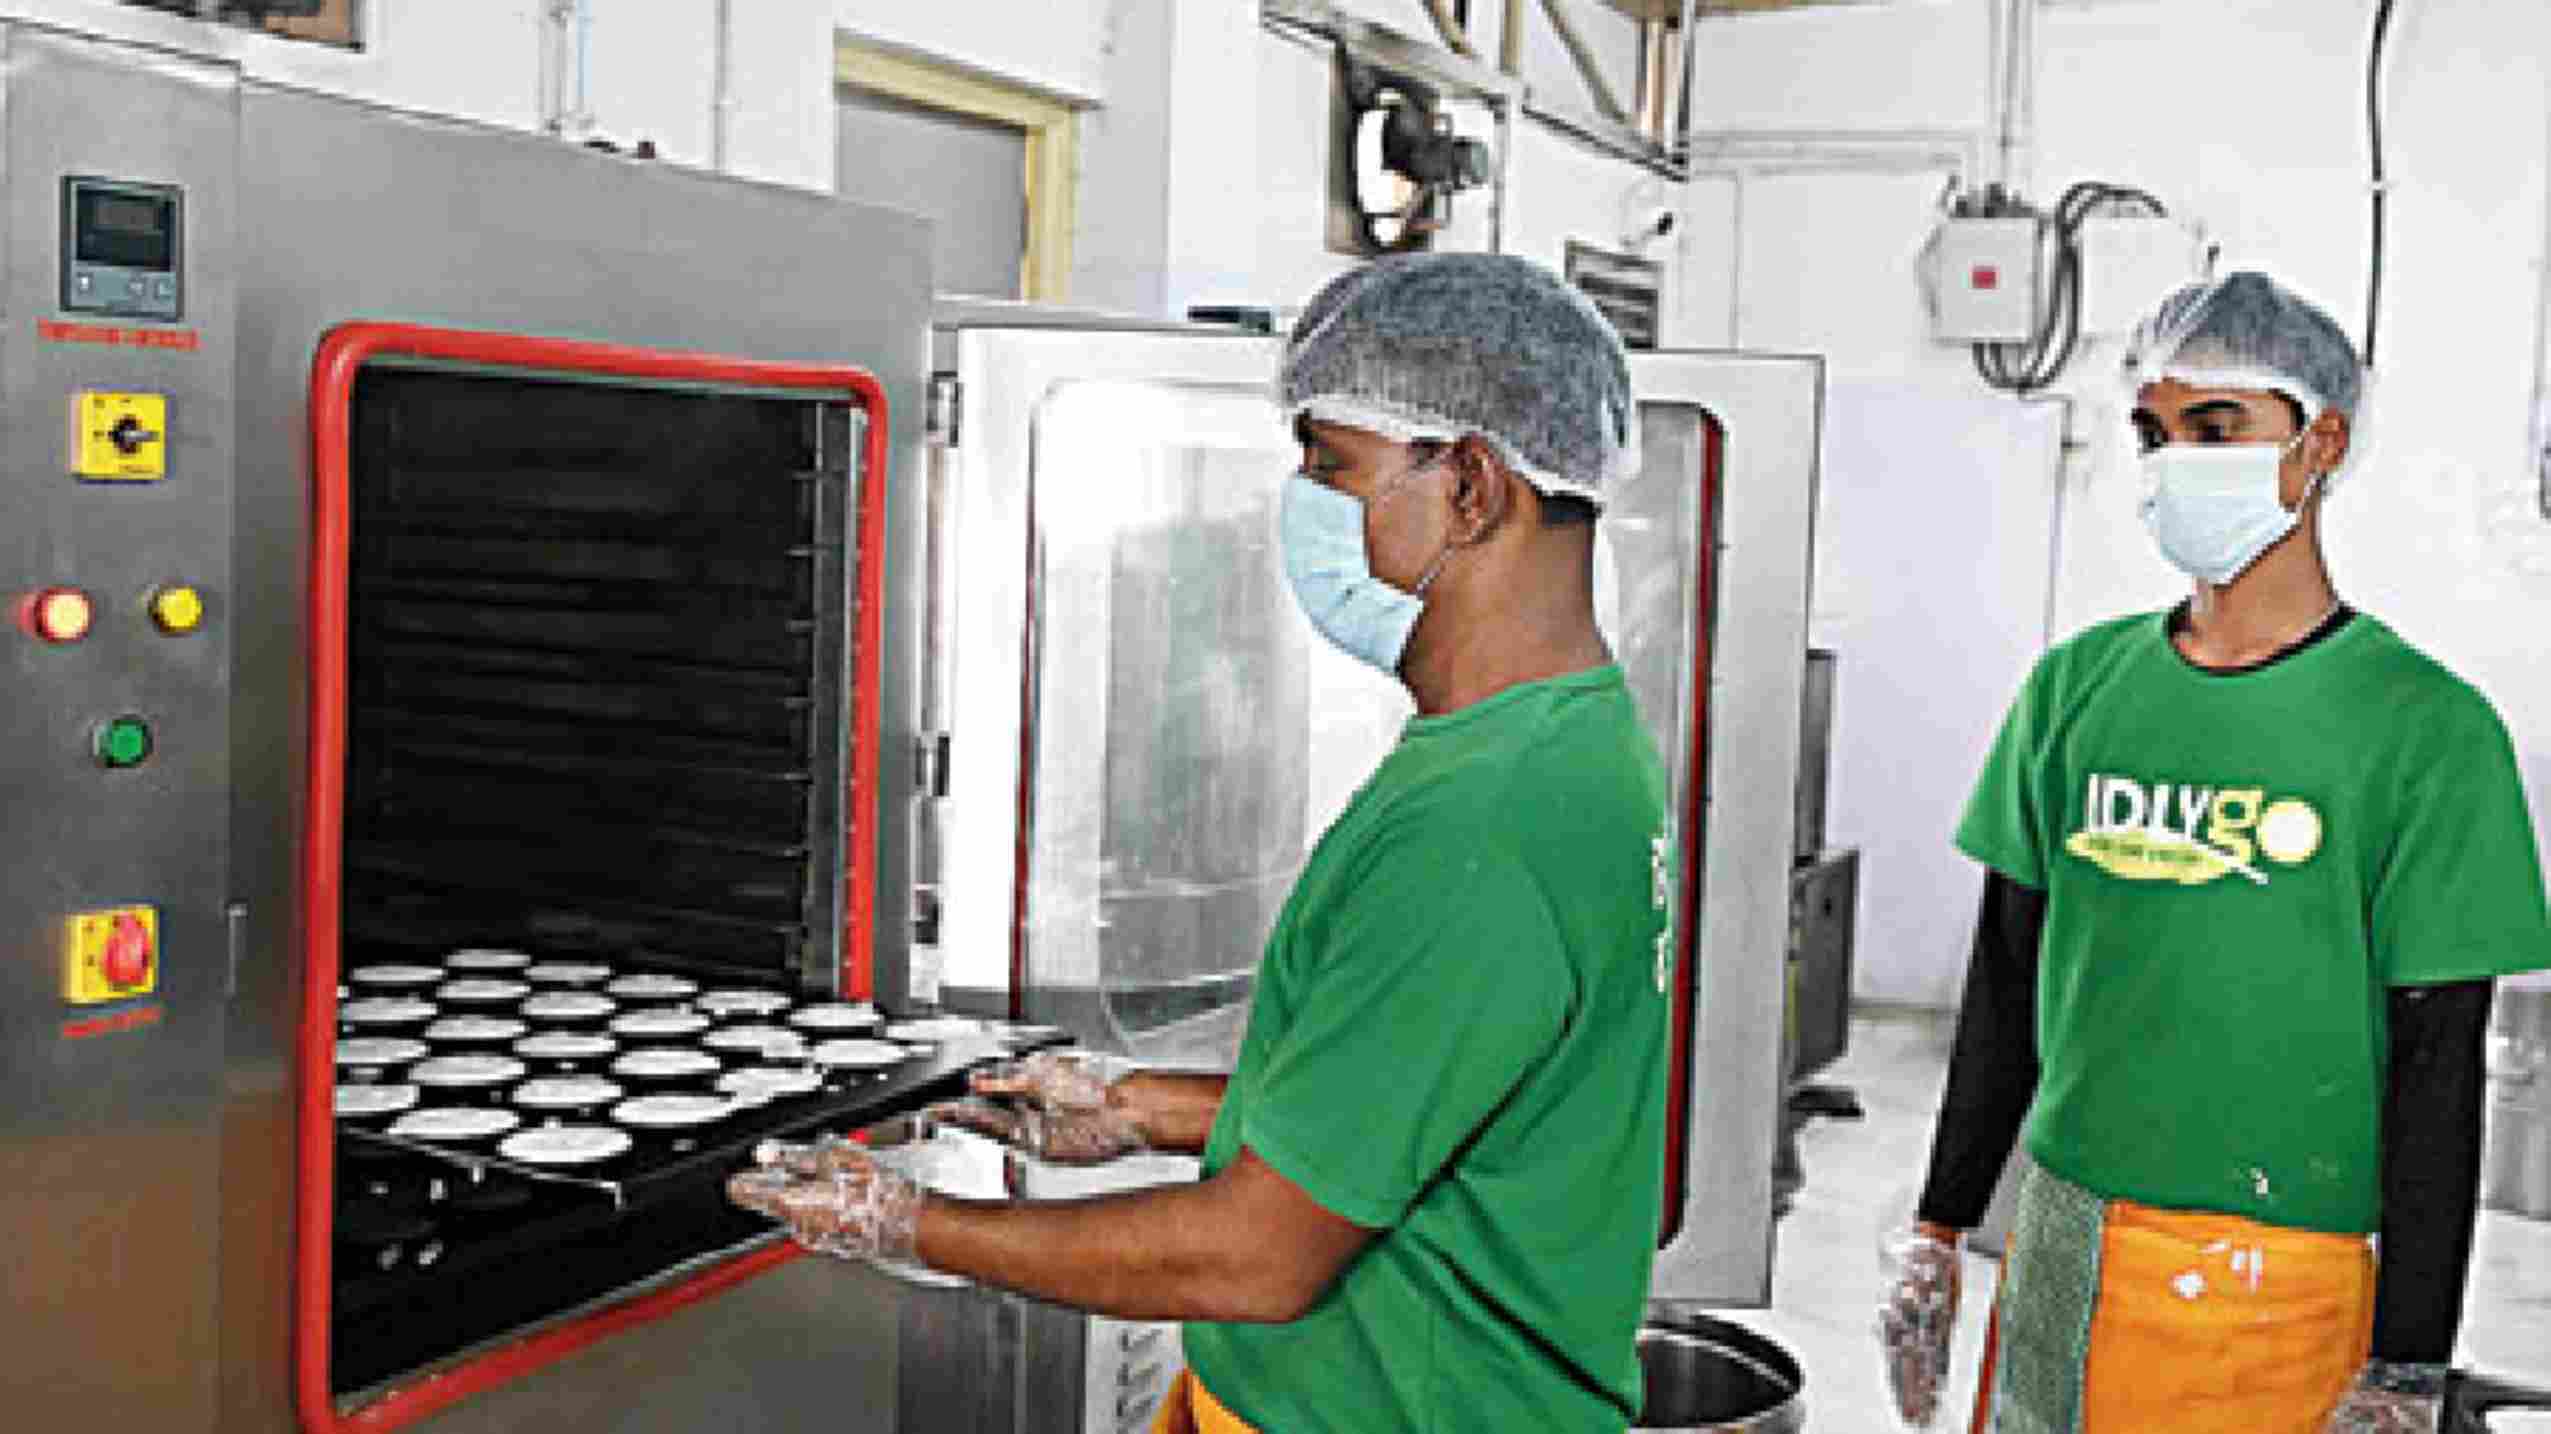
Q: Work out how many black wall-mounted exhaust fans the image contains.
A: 1